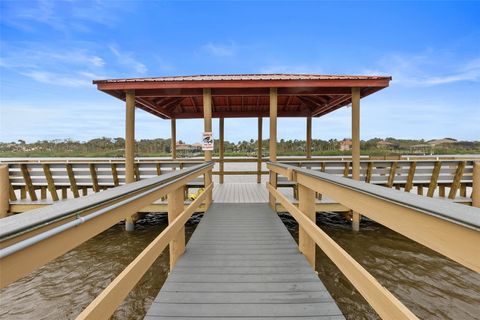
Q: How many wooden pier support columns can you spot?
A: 8